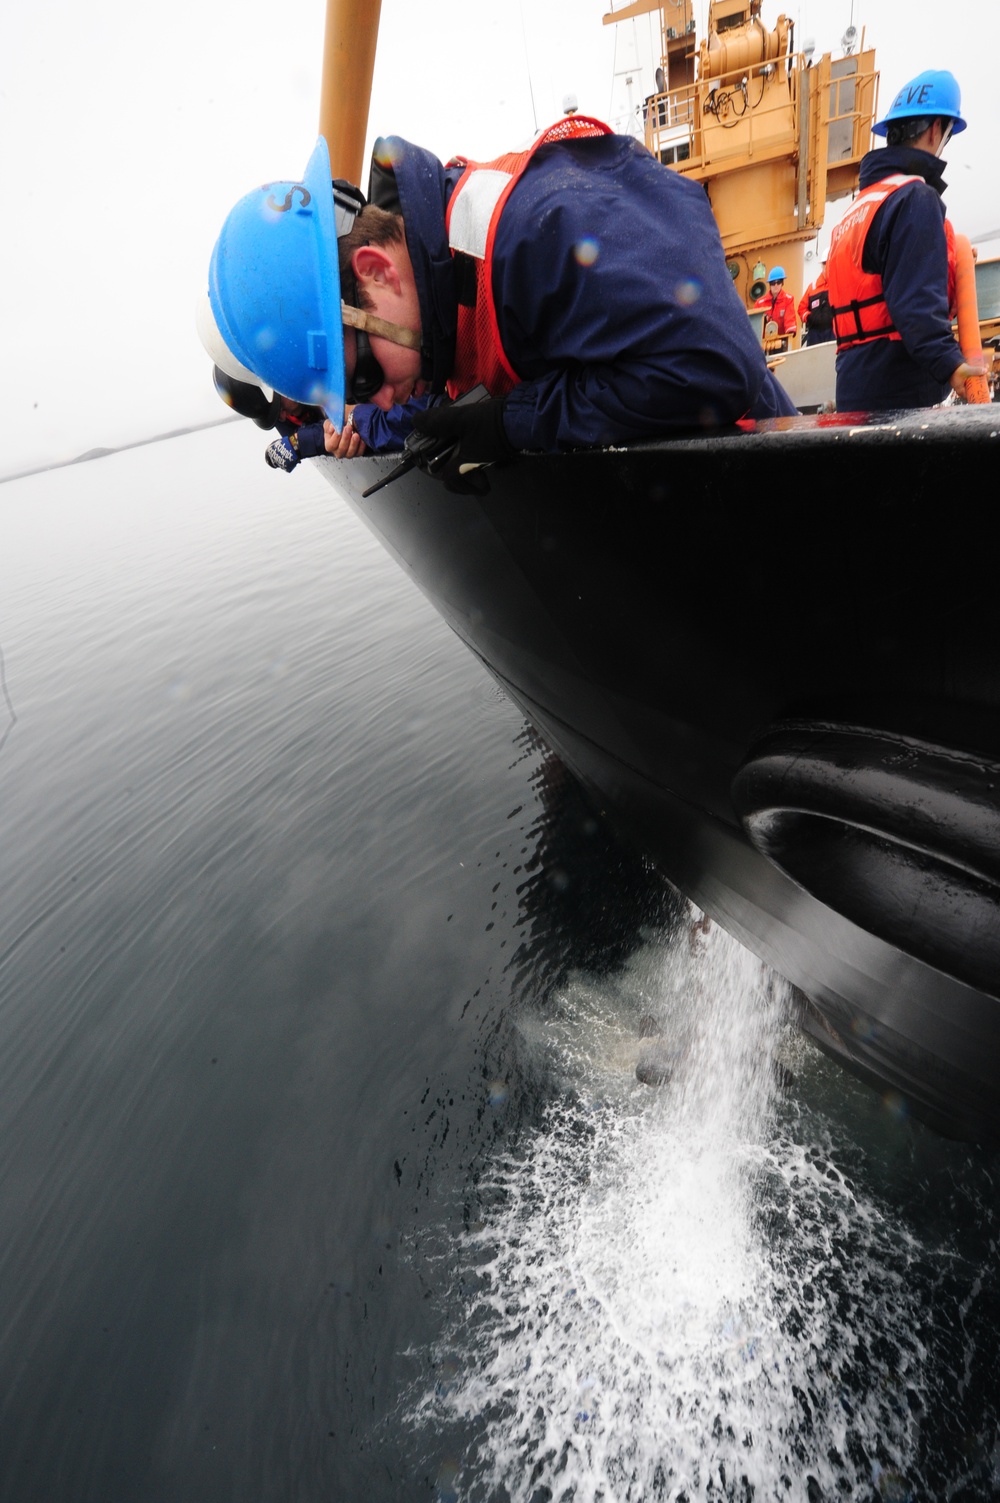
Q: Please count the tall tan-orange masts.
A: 1